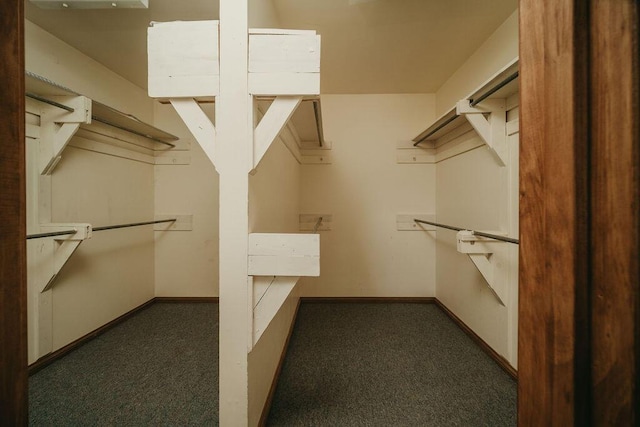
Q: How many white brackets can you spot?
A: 7